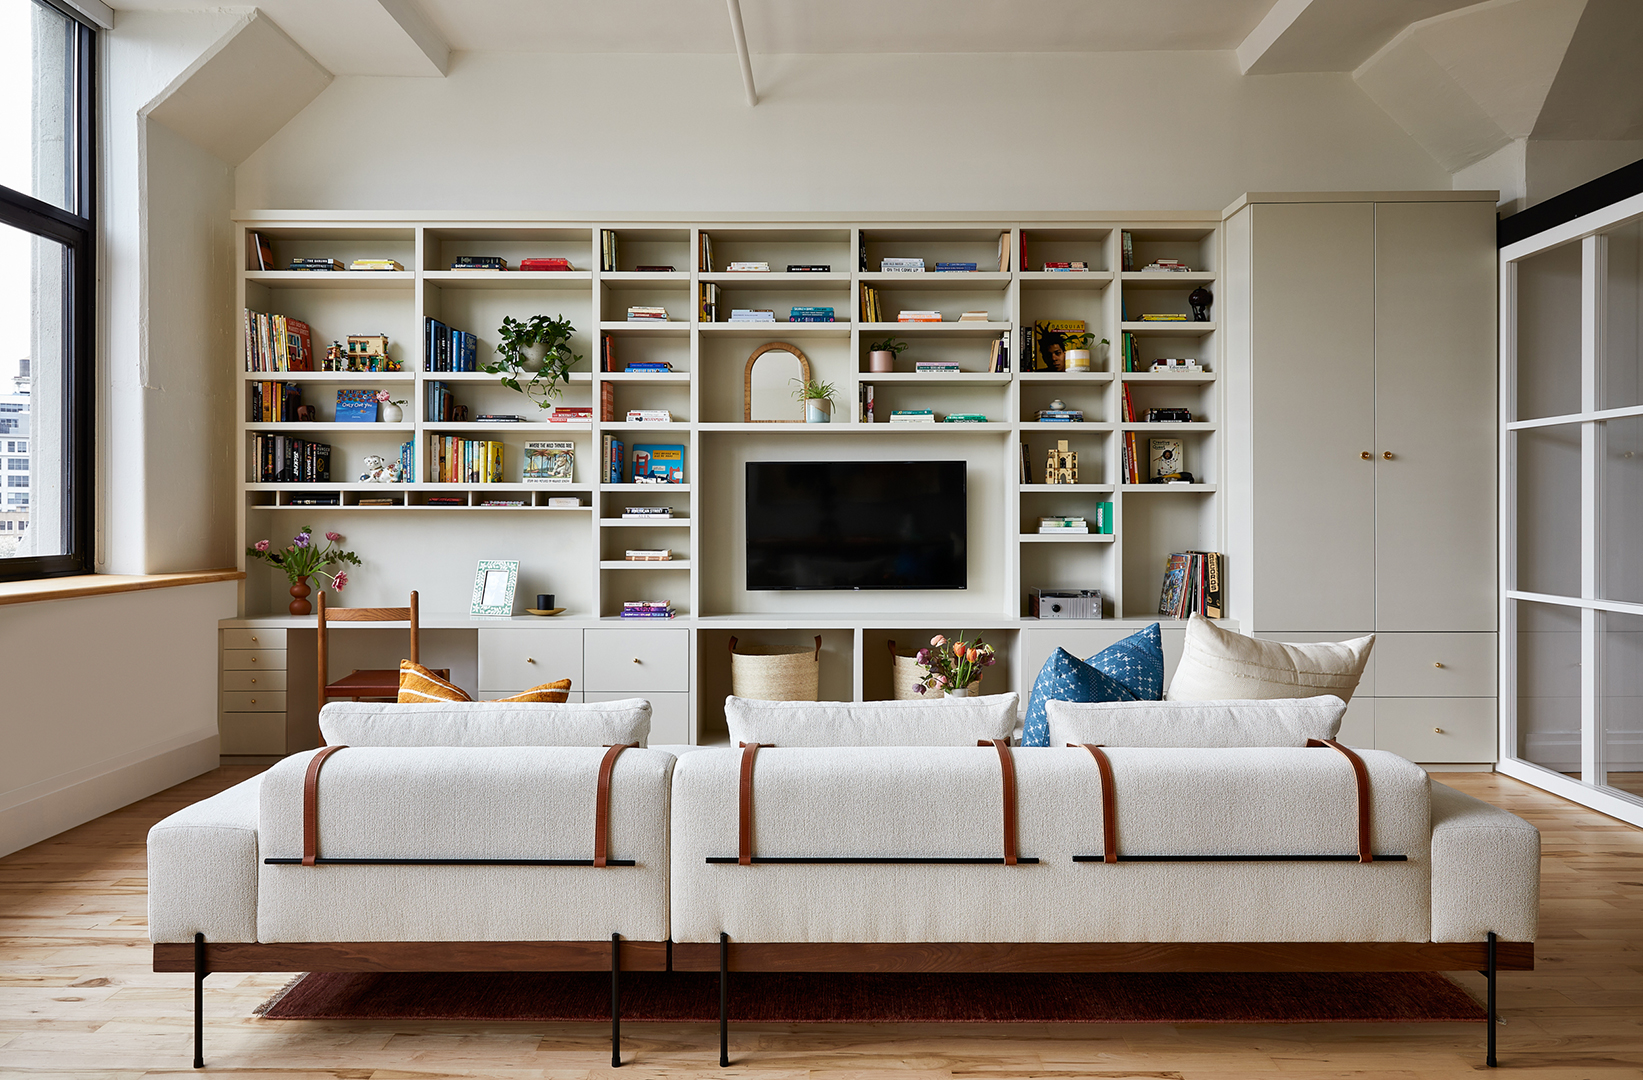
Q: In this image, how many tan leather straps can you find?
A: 6